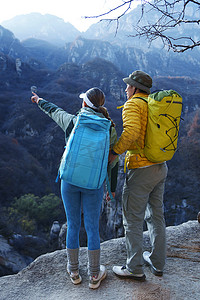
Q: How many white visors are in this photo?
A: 1